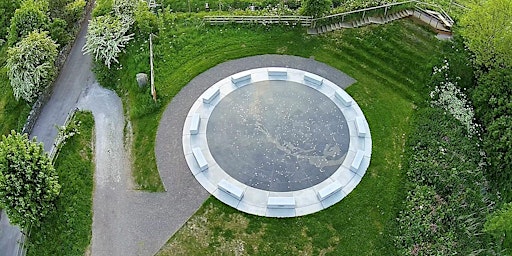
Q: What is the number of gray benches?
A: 12